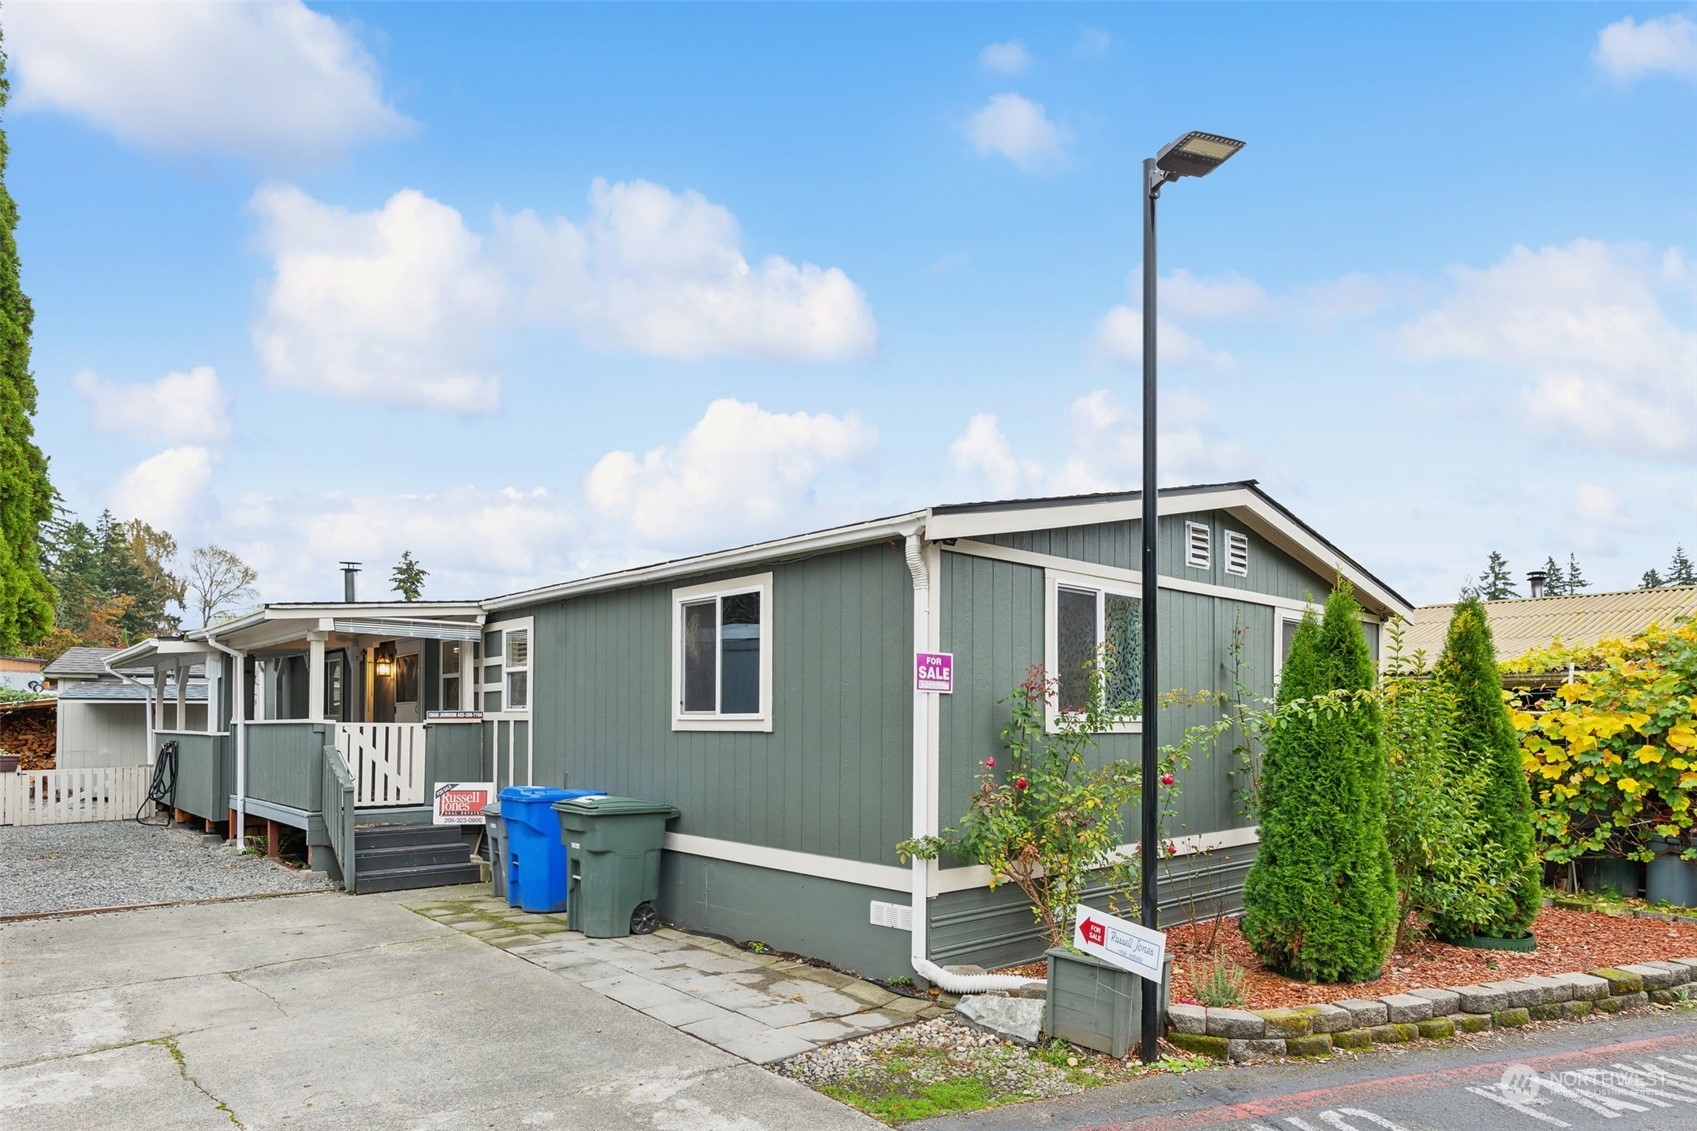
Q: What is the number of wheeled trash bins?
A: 3